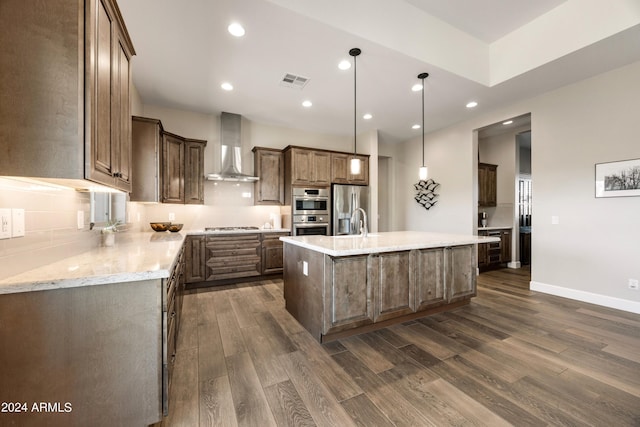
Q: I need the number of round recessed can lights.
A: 9